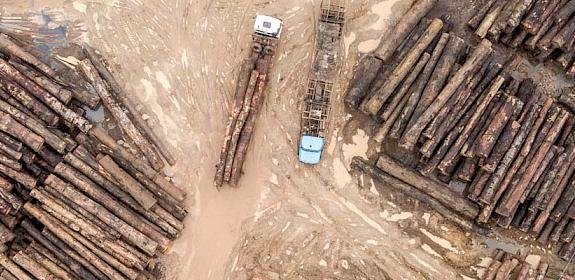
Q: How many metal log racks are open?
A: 1